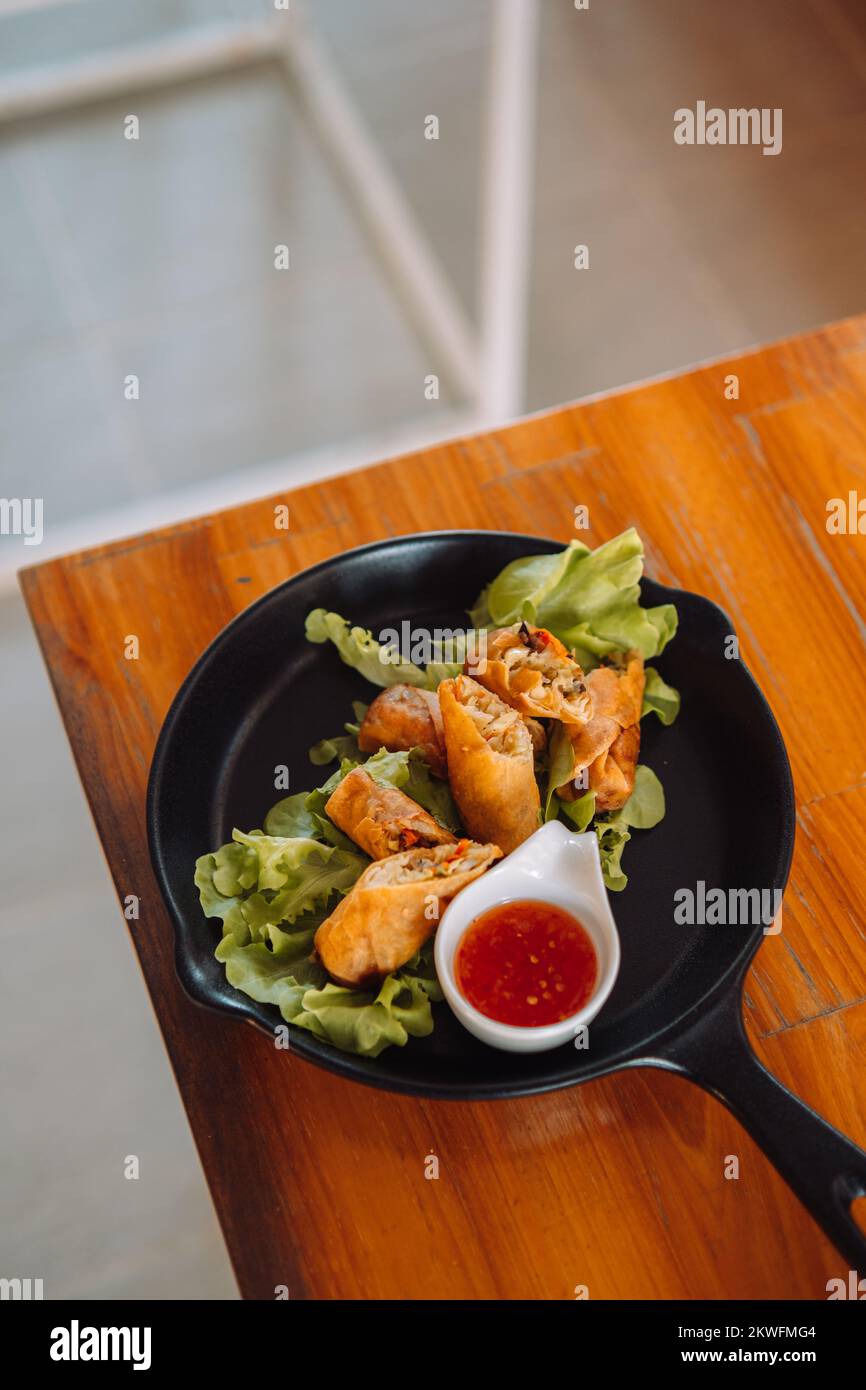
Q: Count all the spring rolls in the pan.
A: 6